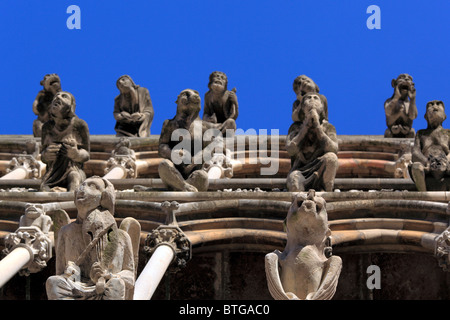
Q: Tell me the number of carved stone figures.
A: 11